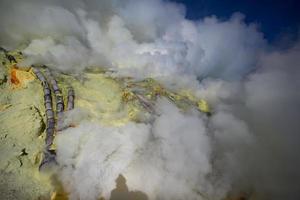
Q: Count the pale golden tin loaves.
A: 0